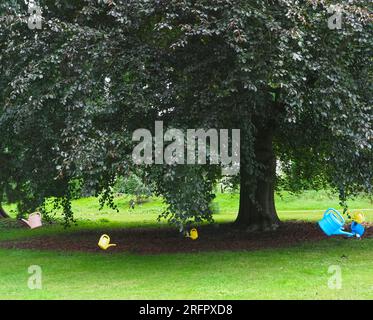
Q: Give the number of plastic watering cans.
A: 6